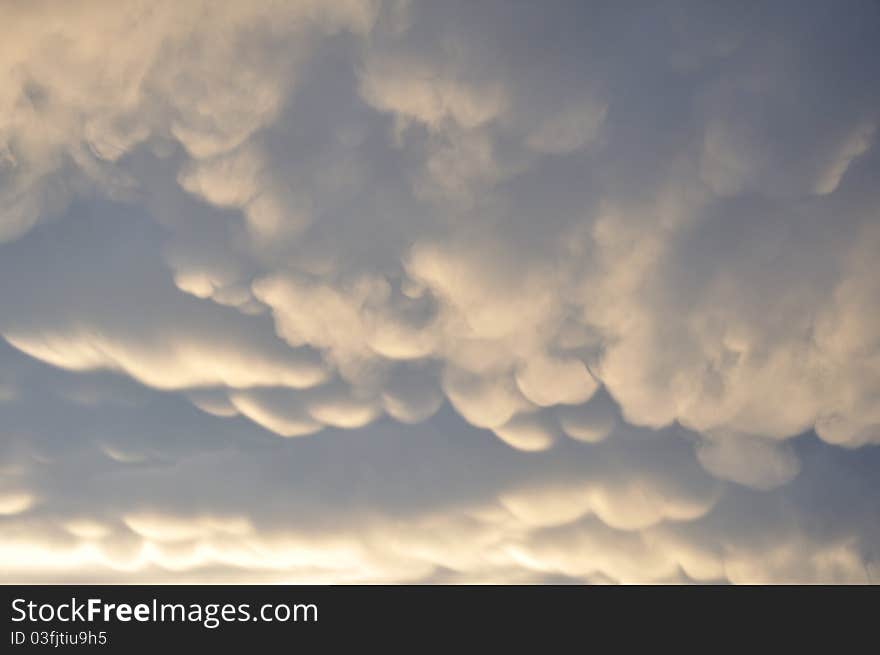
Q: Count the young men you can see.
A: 0